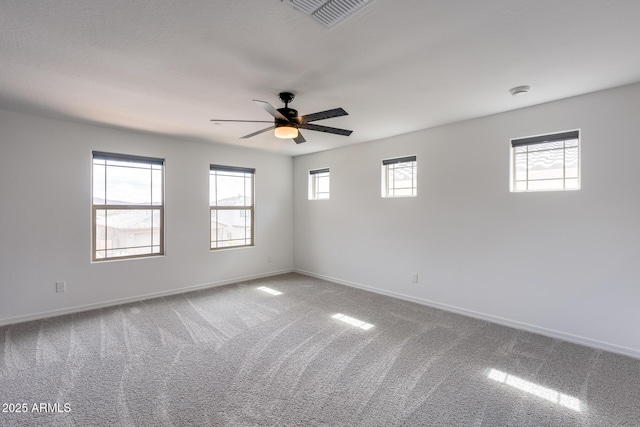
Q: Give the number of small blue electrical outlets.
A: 0